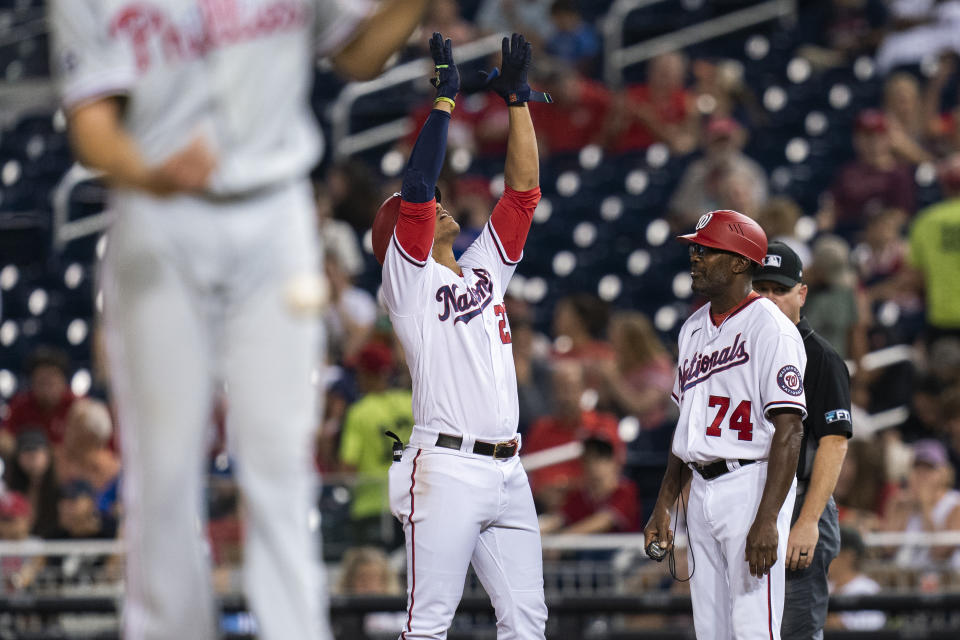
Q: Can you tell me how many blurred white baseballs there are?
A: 1